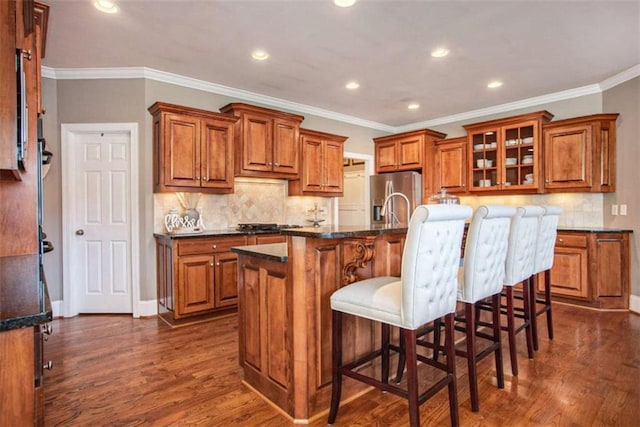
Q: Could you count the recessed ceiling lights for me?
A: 7